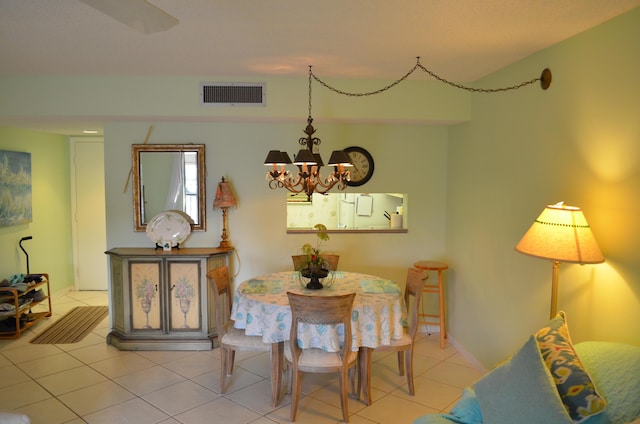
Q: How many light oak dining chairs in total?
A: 4